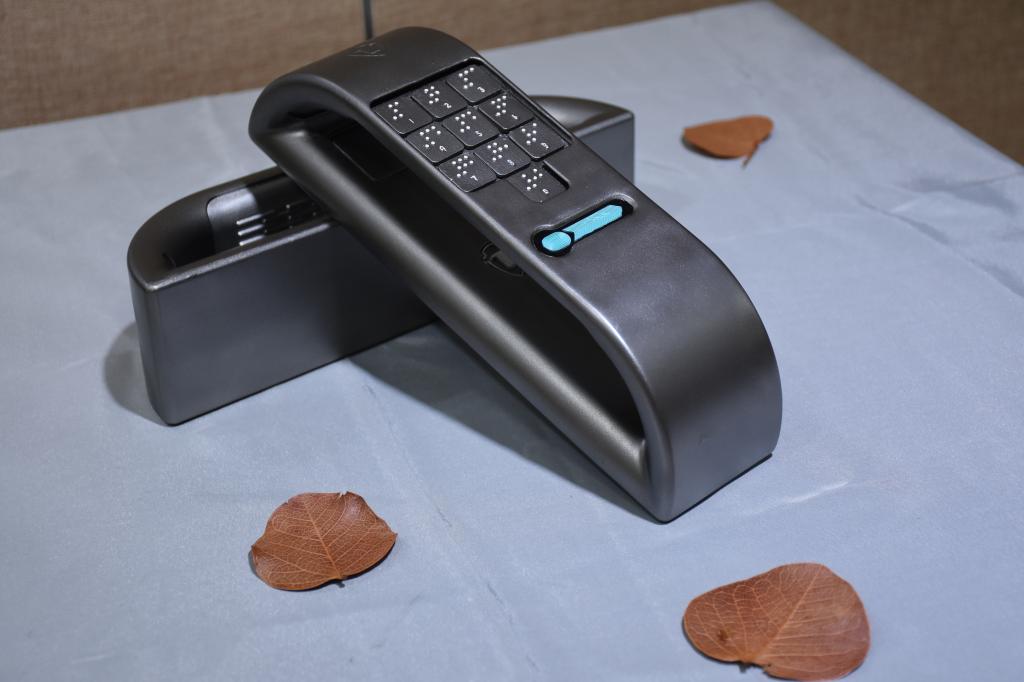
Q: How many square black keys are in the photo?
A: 10